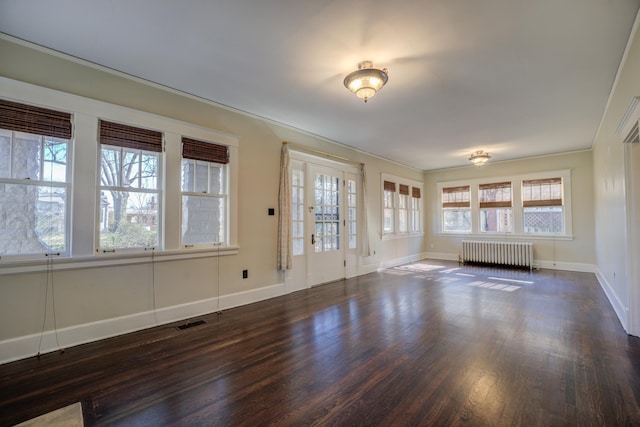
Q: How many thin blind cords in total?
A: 4